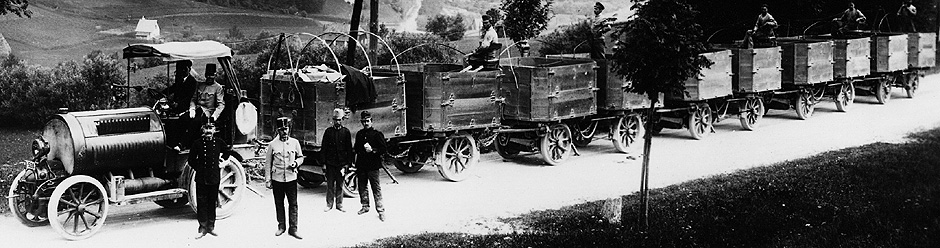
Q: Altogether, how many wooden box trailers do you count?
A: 10